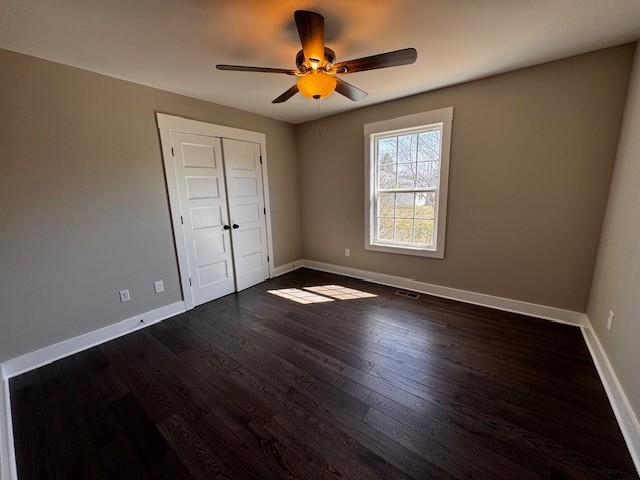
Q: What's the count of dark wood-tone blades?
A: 5